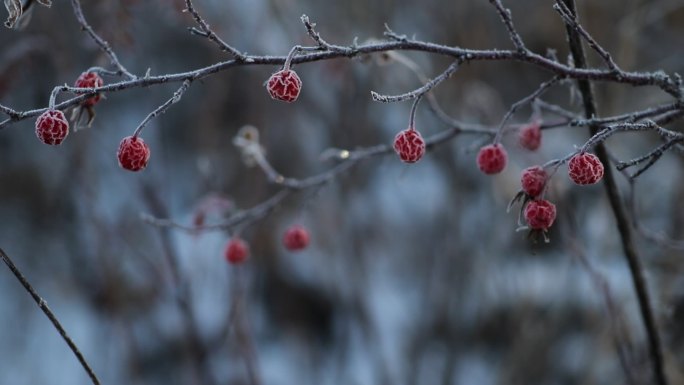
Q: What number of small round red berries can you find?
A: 12